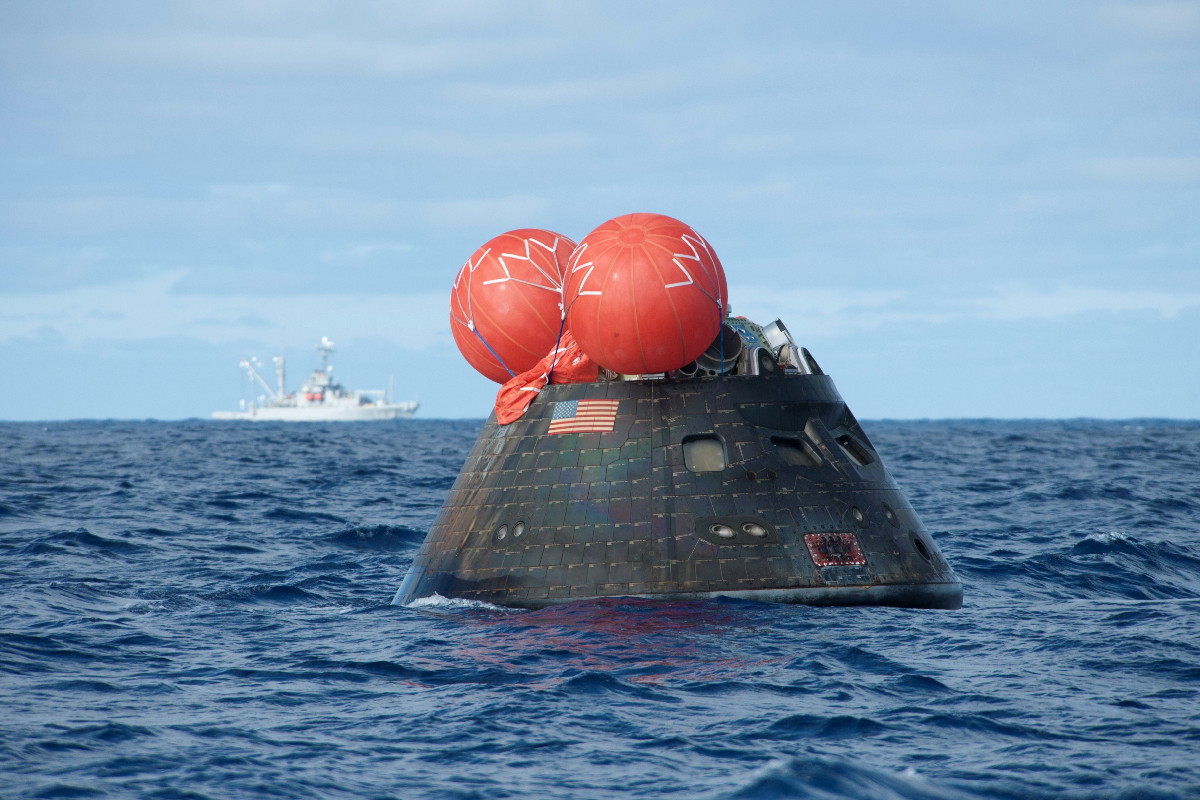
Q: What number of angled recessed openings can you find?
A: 2